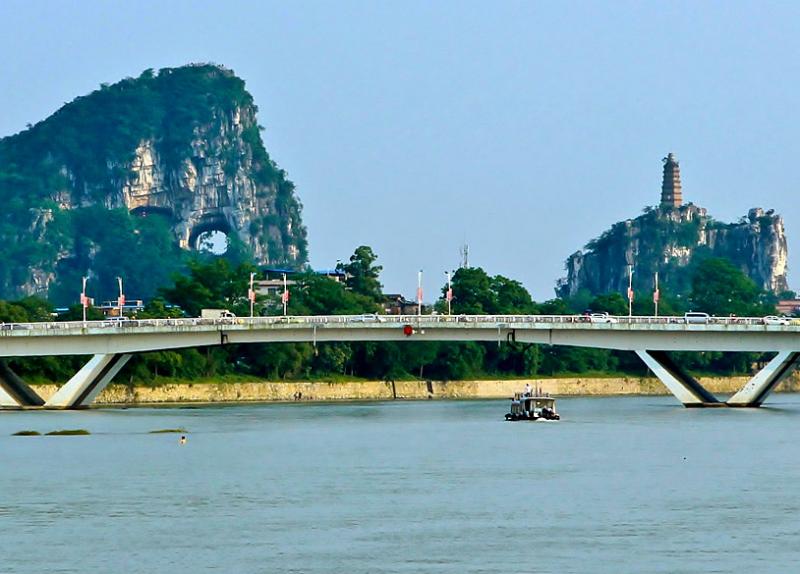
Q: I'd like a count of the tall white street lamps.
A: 8